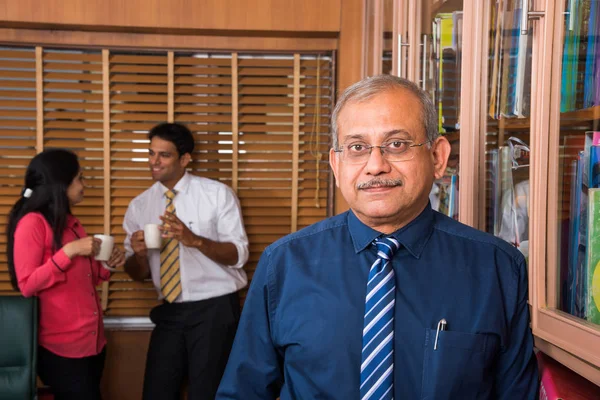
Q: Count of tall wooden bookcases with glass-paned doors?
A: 1